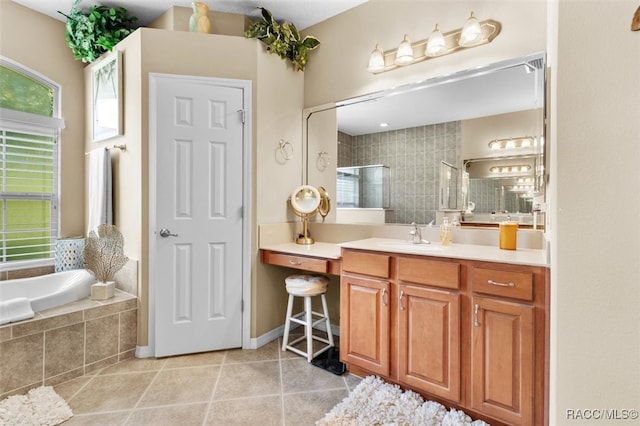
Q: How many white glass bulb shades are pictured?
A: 4